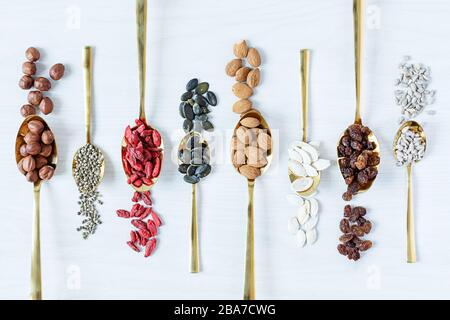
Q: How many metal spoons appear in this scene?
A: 8